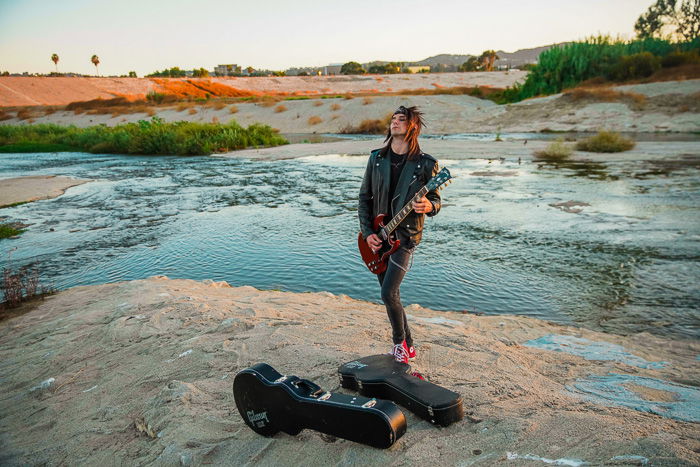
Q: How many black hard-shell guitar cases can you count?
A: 2